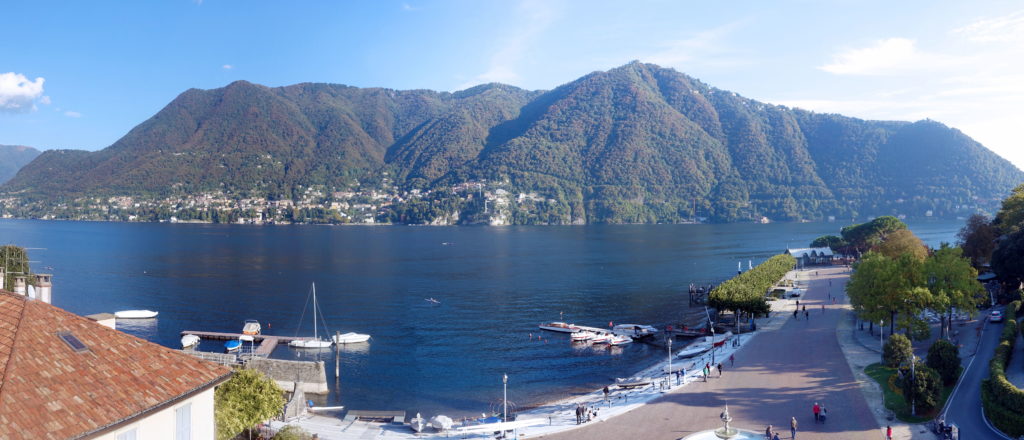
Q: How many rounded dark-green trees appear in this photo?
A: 3